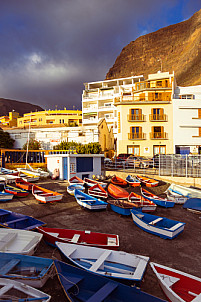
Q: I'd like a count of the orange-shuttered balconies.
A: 4